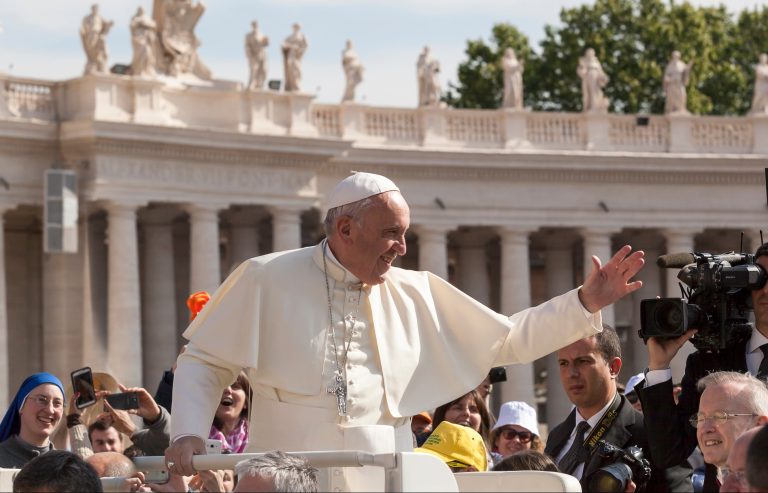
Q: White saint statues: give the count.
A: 10